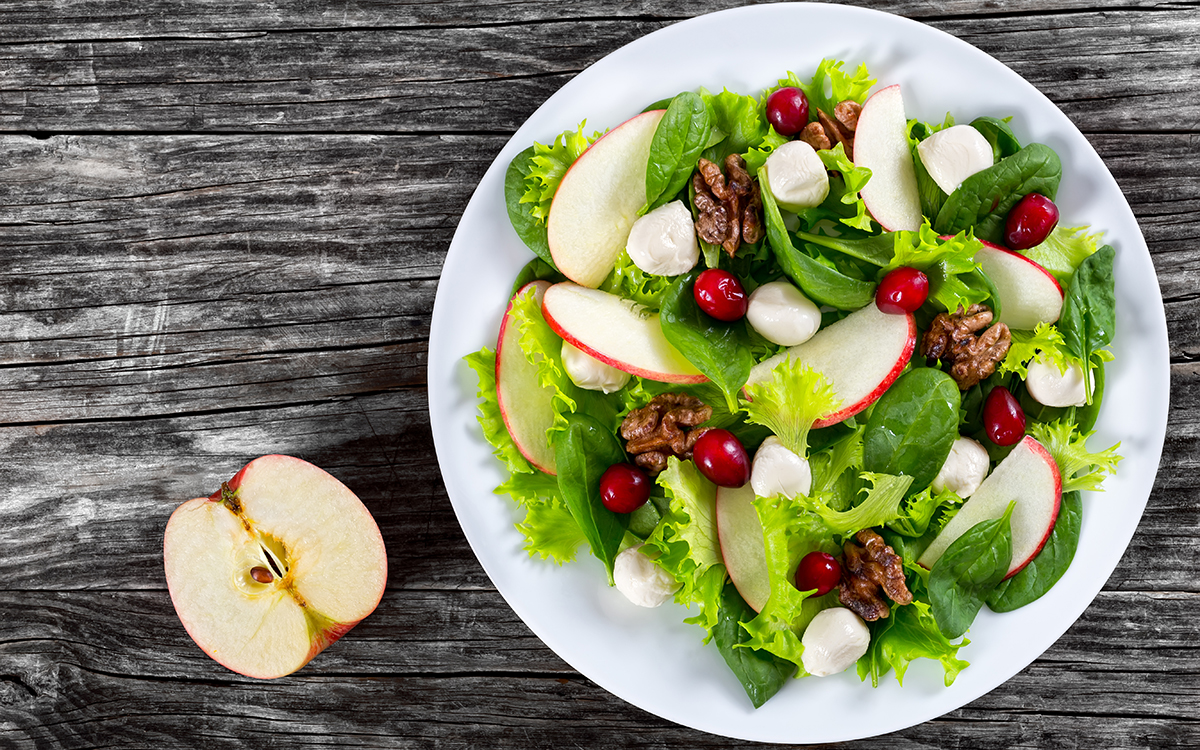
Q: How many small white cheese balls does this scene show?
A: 10